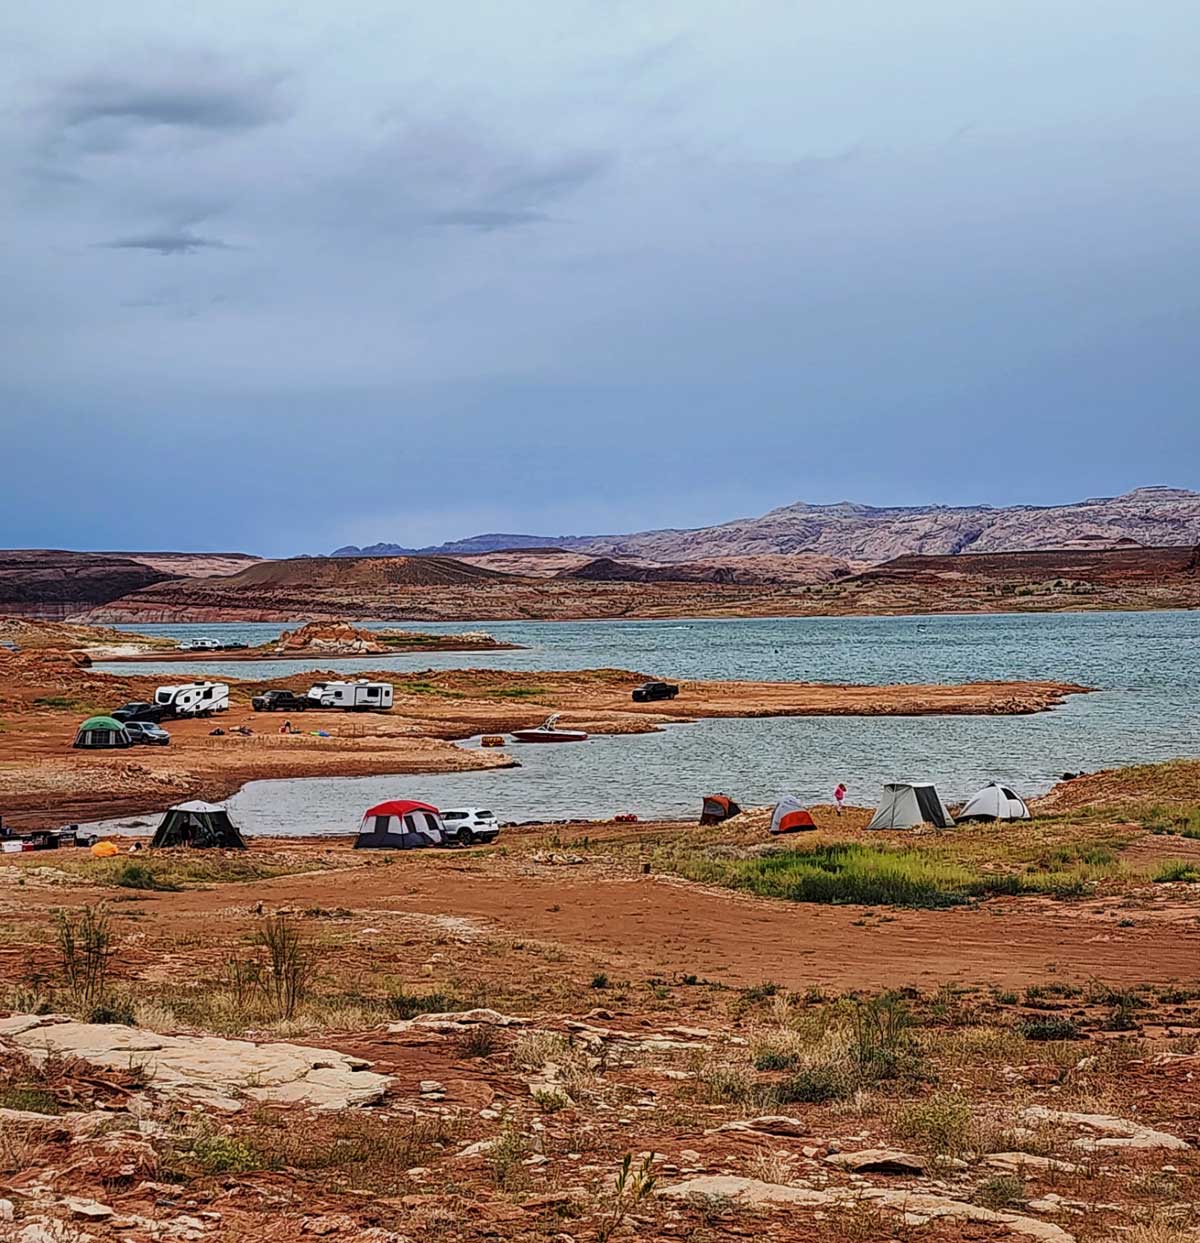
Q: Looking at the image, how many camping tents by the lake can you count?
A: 7